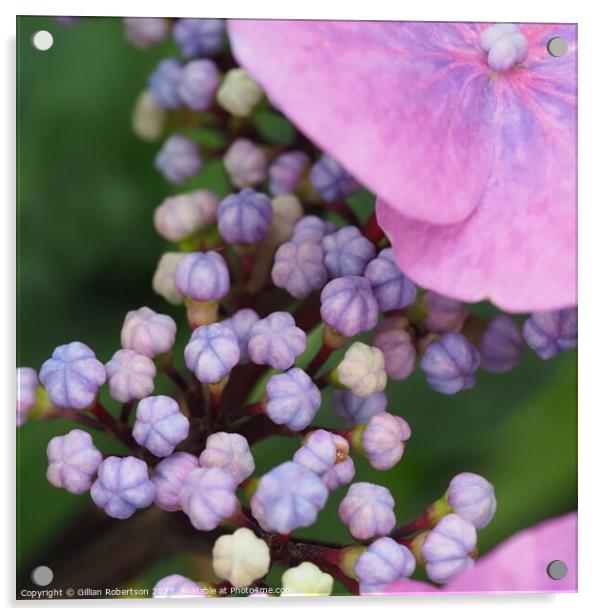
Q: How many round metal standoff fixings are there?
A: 4